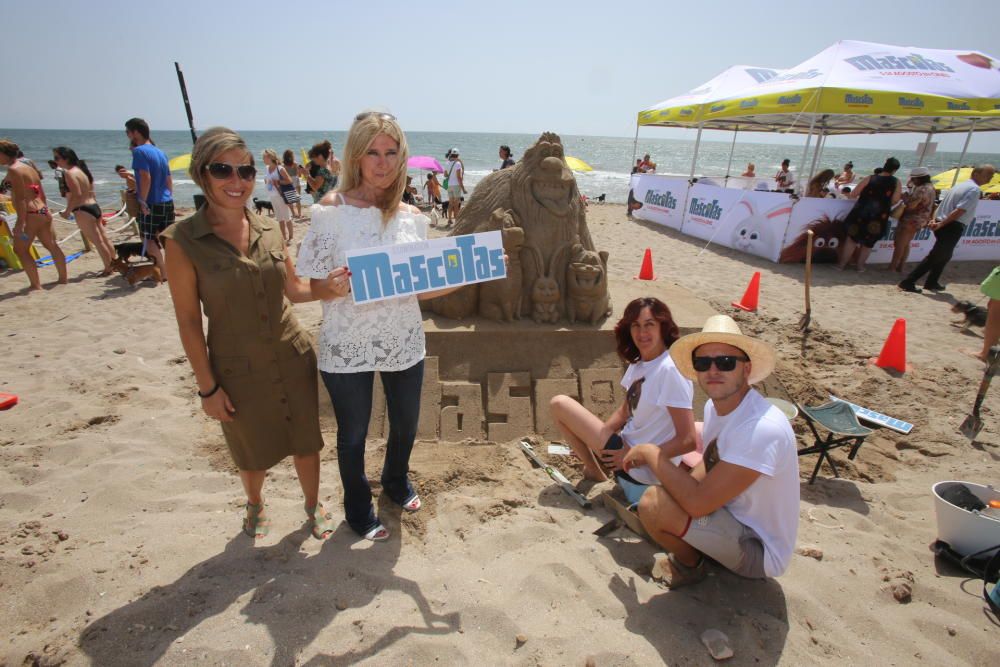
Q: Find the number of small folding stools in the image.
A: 1